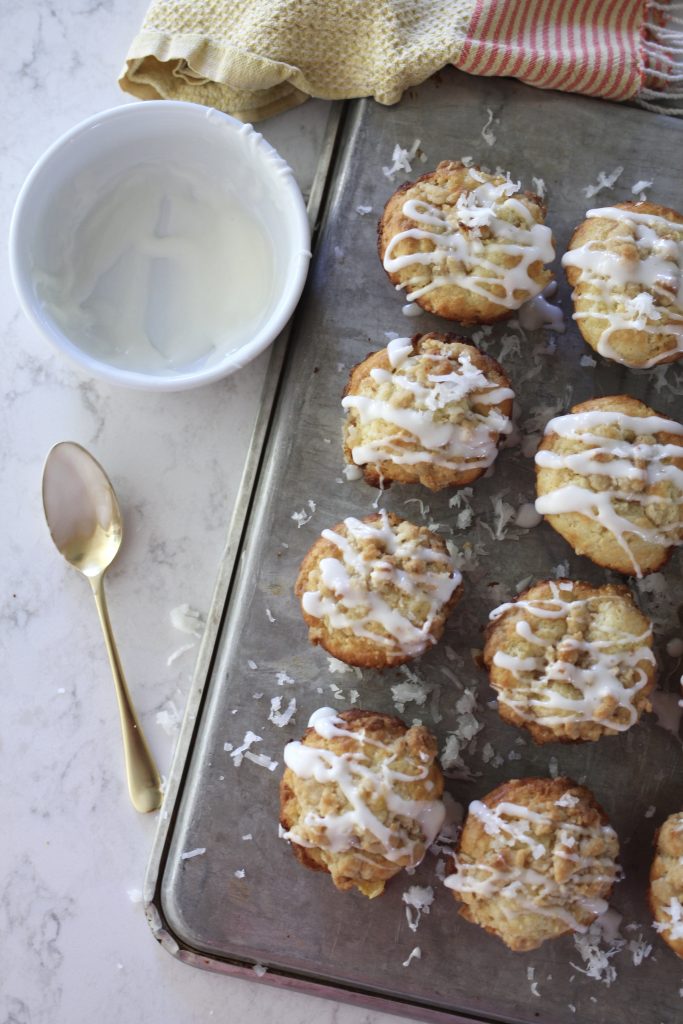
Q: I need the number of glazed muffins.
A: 9